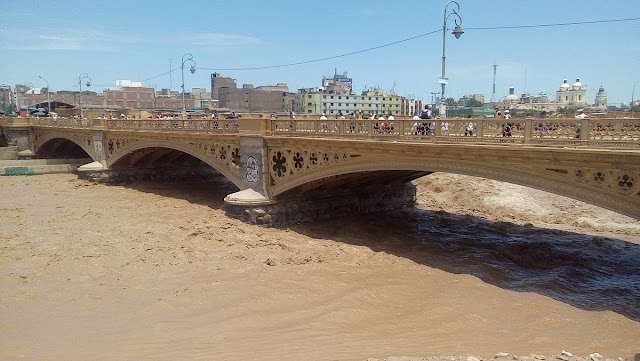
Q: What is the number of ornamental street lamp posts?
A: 3